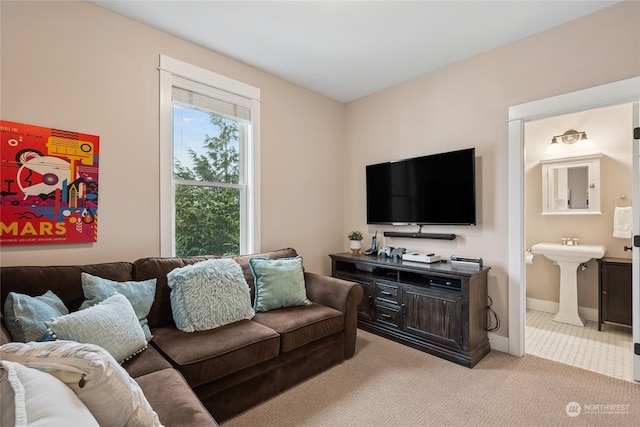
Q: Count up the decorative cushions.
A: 7